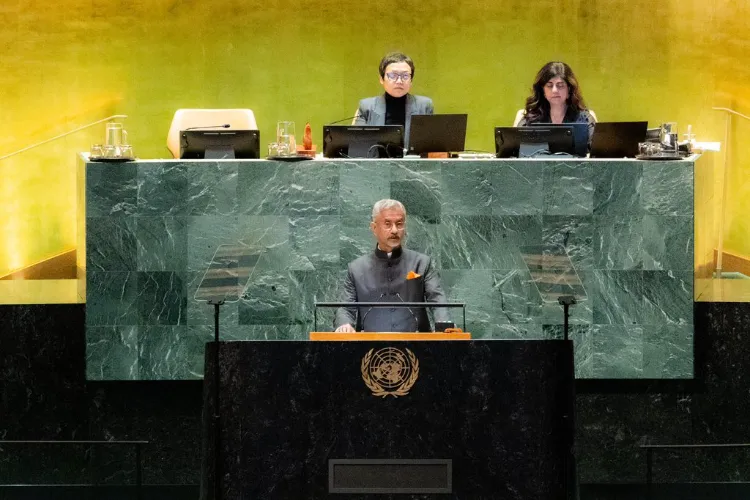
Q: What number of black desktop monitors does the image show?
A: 3